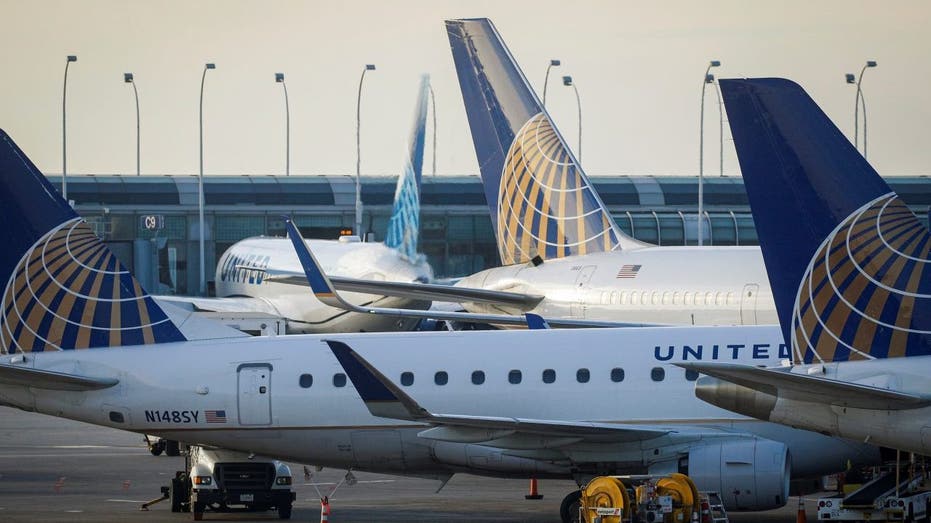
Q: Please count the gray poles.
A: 12